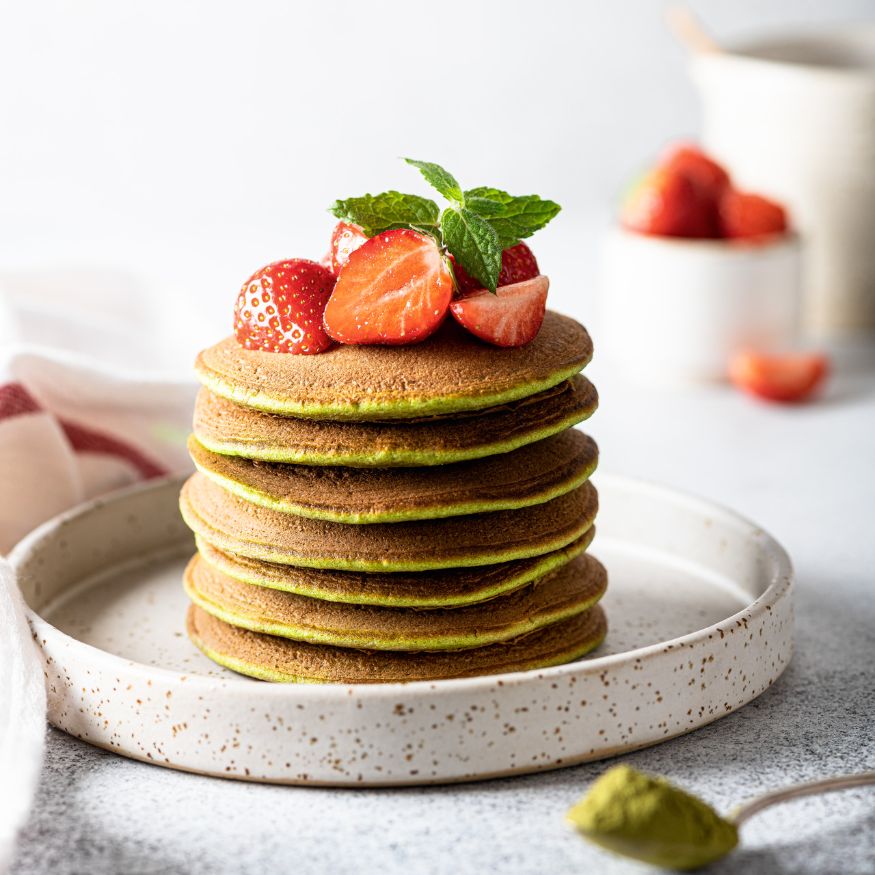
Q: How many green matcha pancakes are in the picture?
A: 7